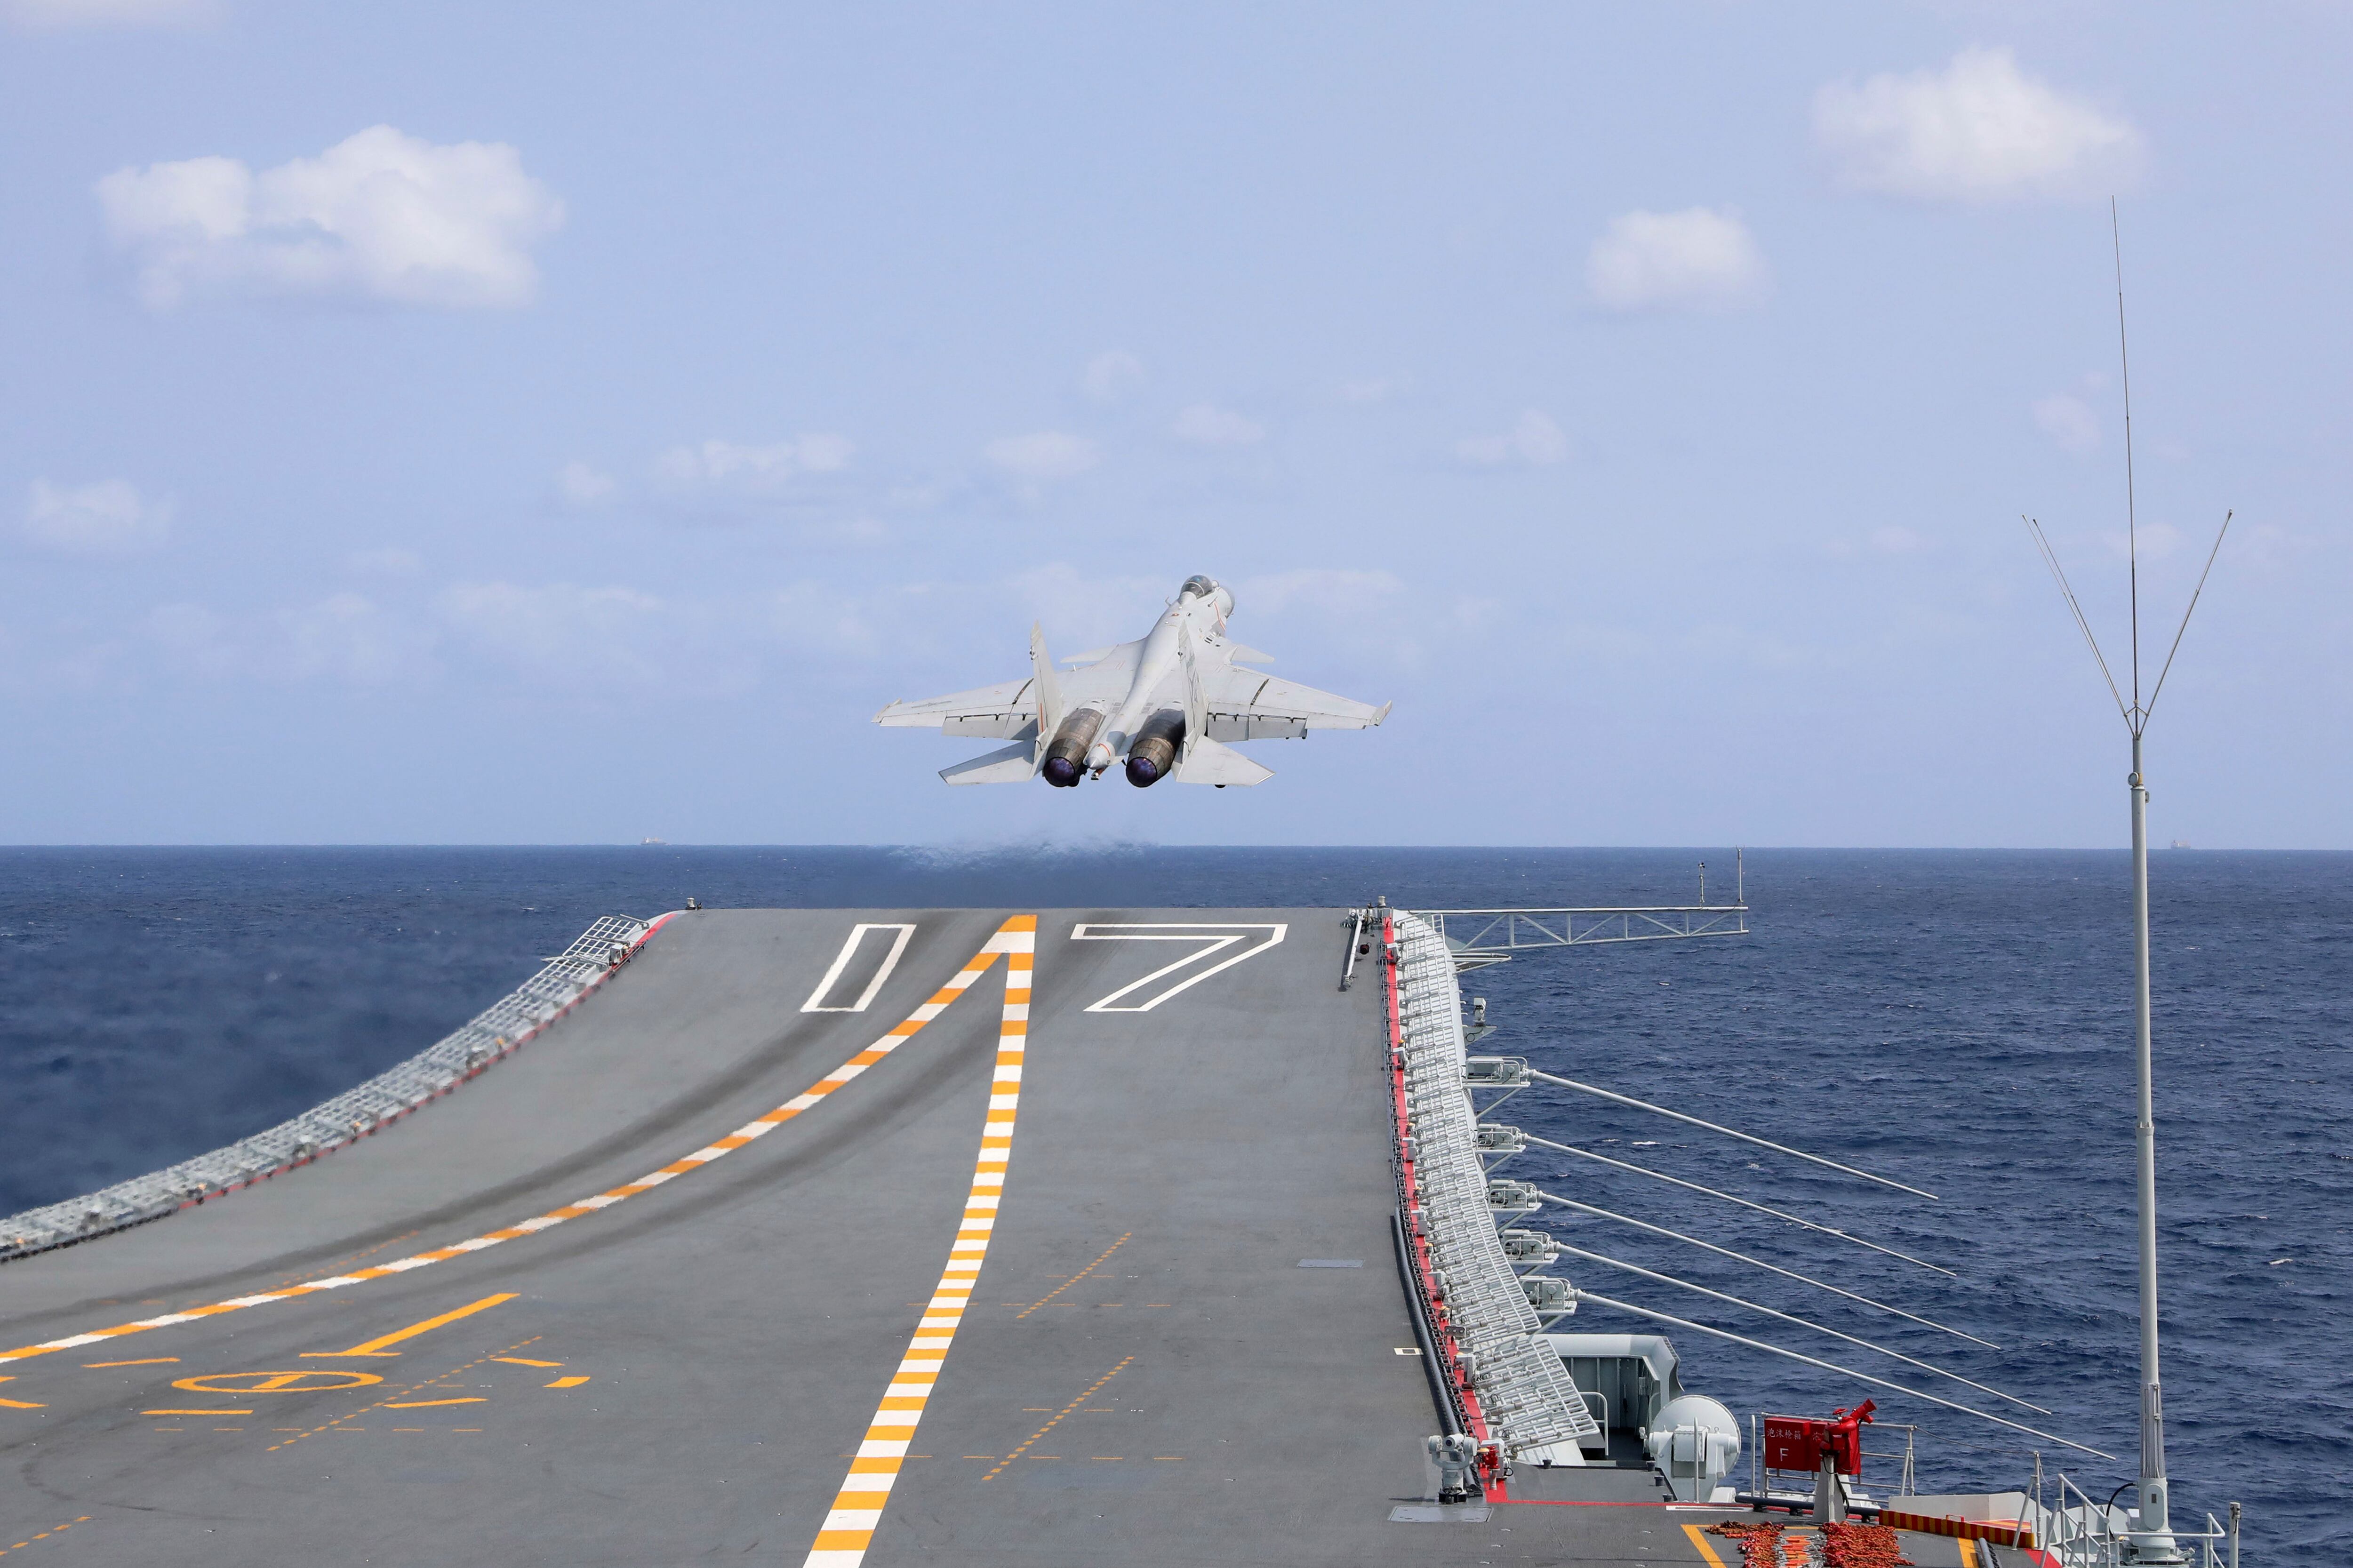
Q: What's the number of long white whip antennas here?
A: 5